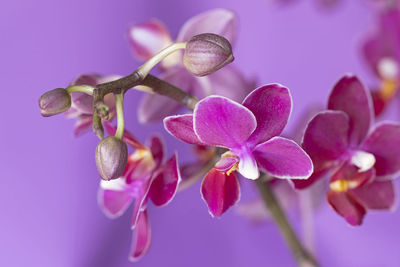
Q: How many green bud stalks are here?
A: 3